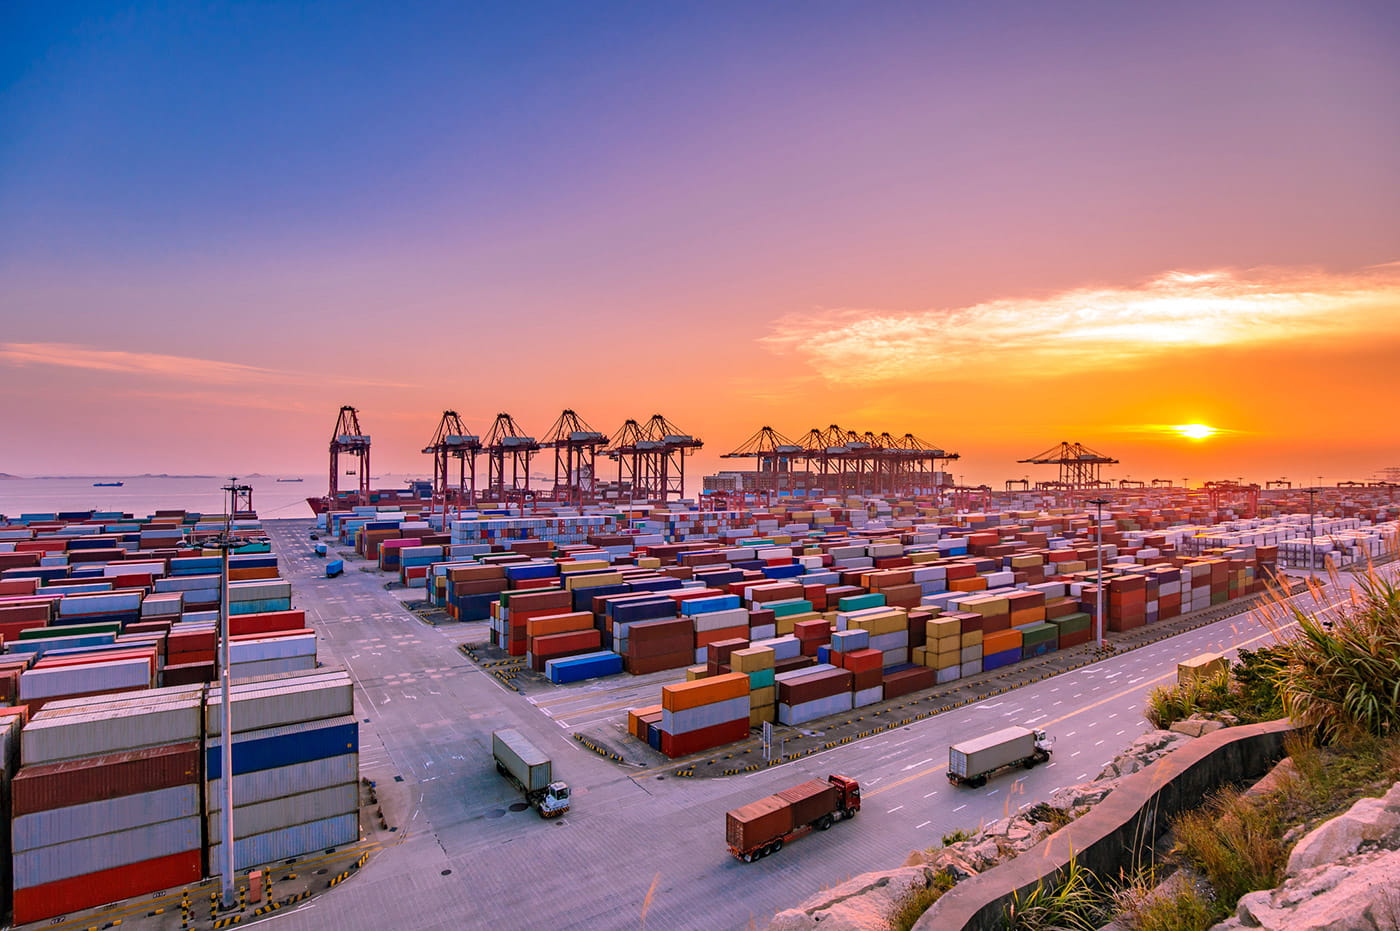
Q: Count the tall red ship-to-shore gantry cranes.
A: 15